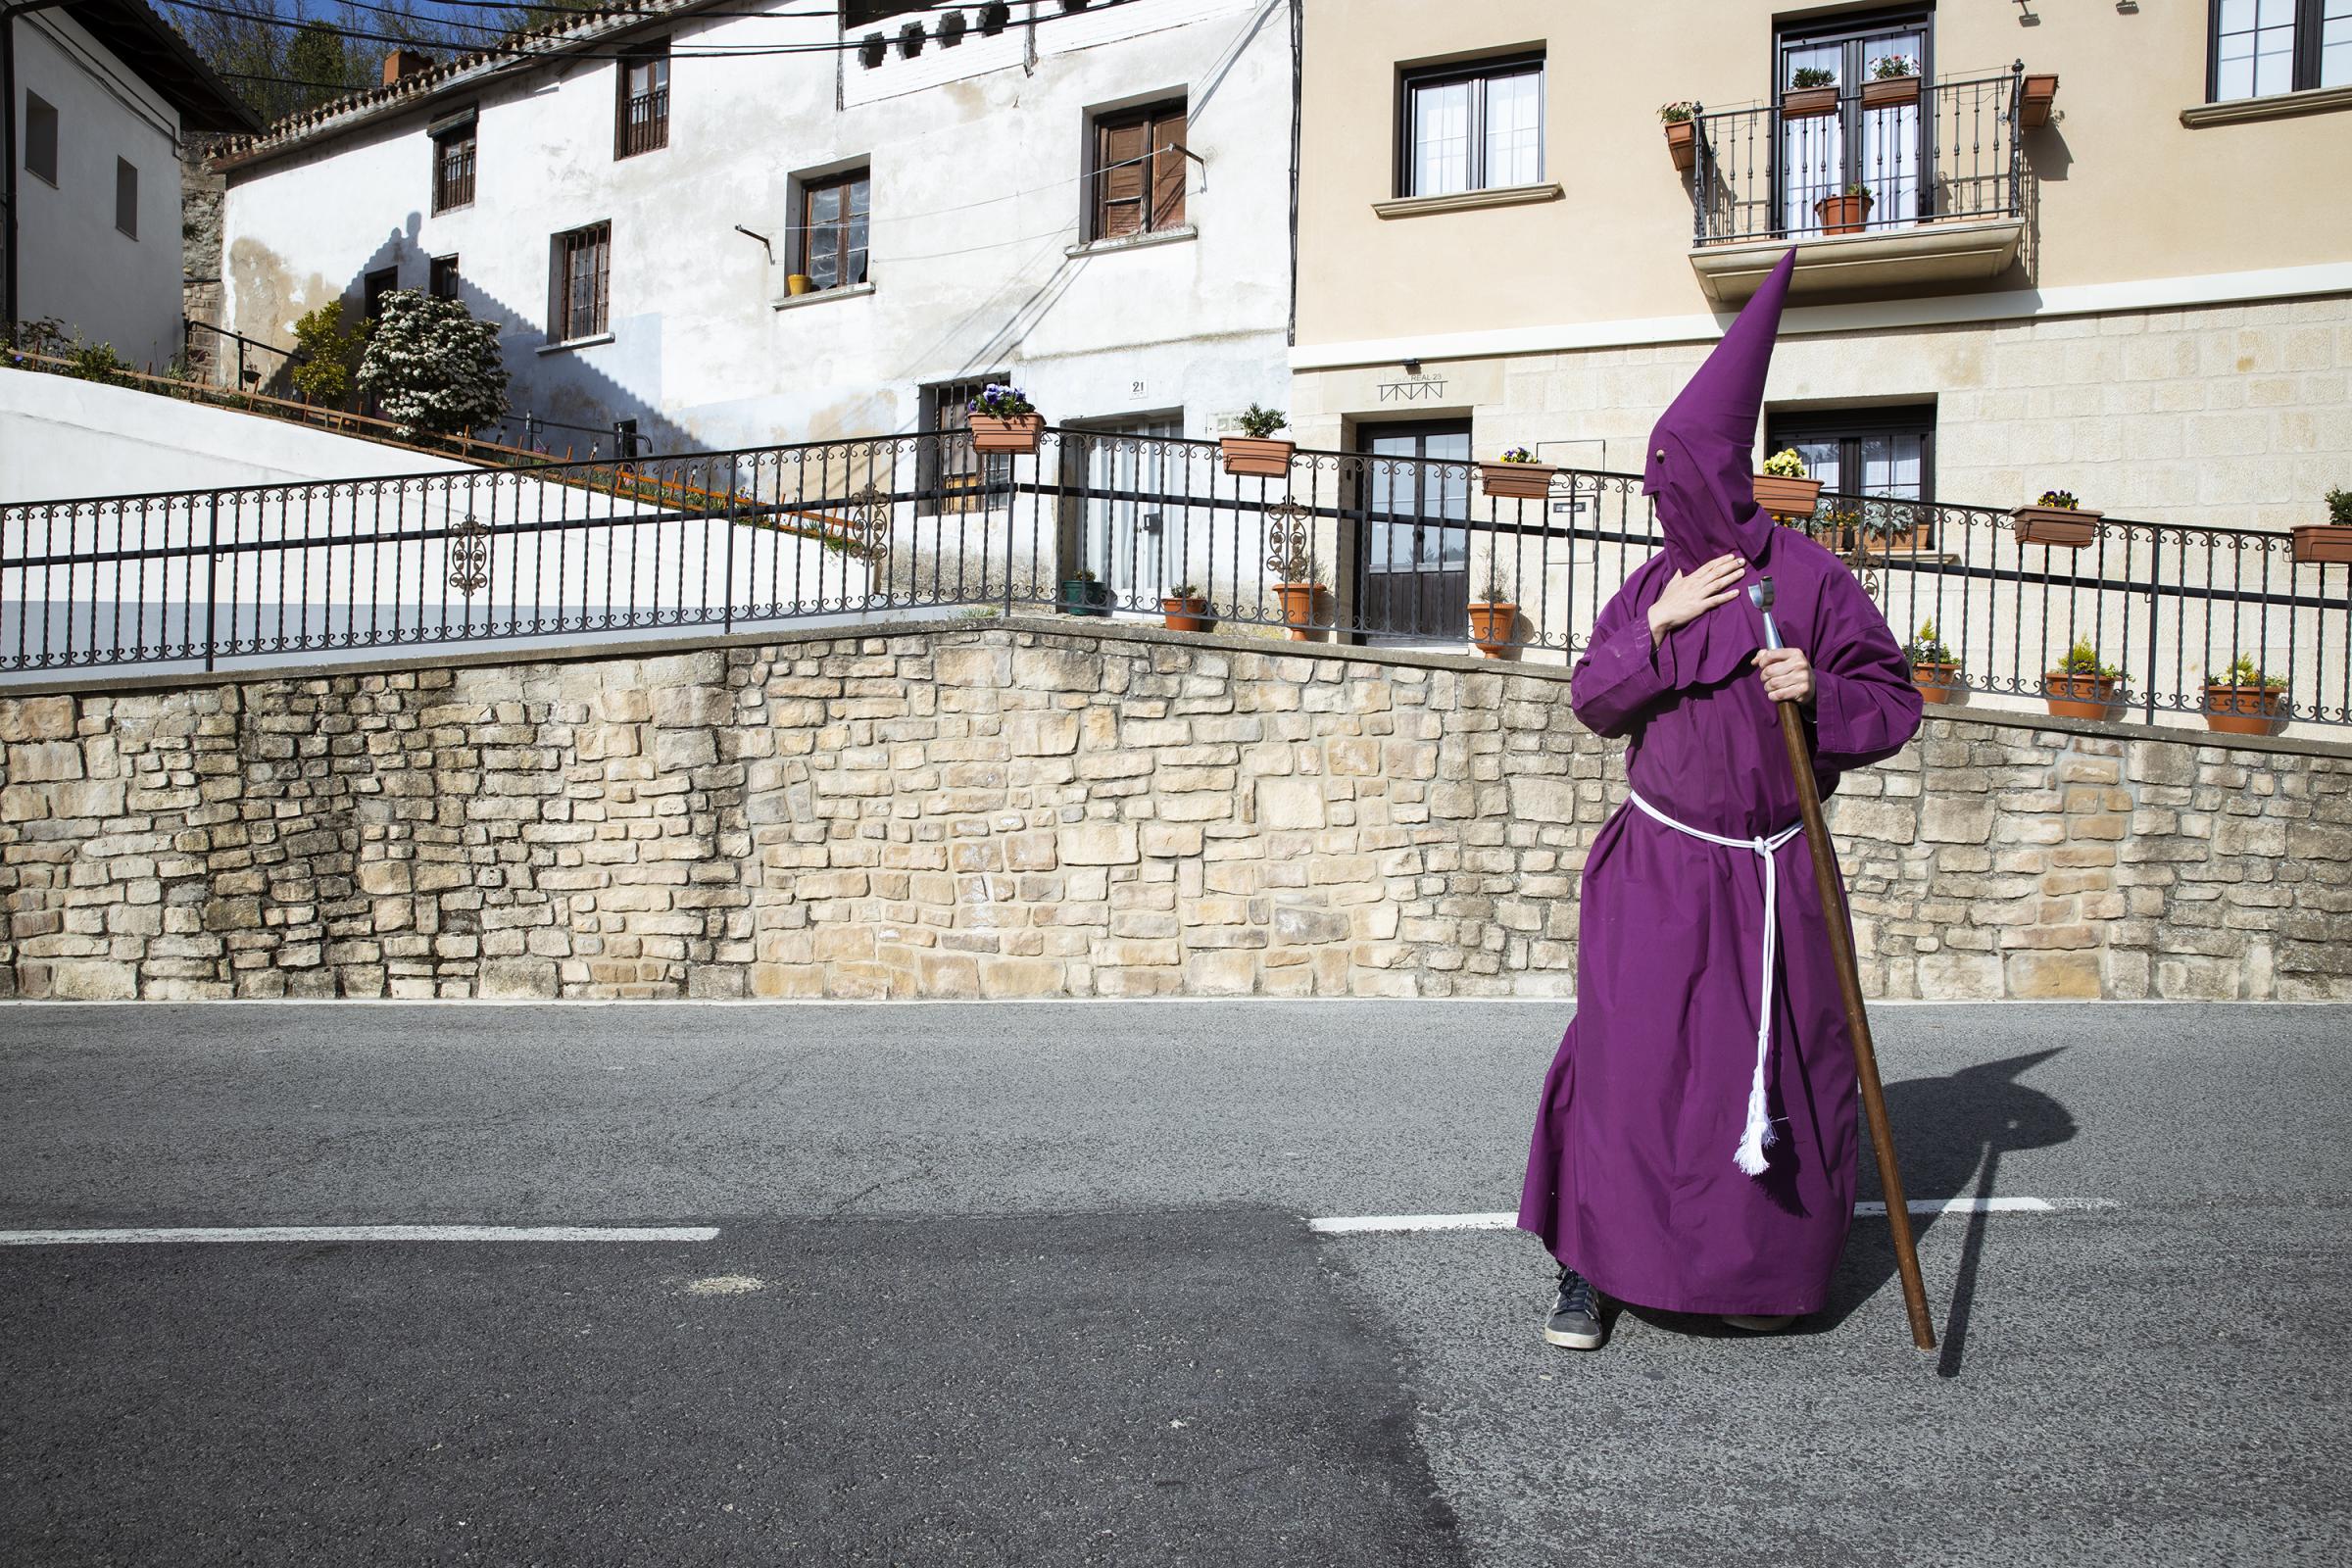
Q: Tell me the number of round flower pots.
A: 9